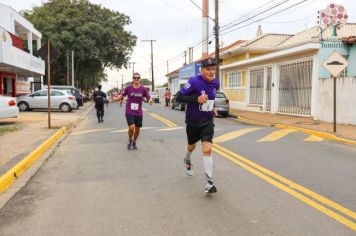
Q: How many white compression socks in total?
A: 2